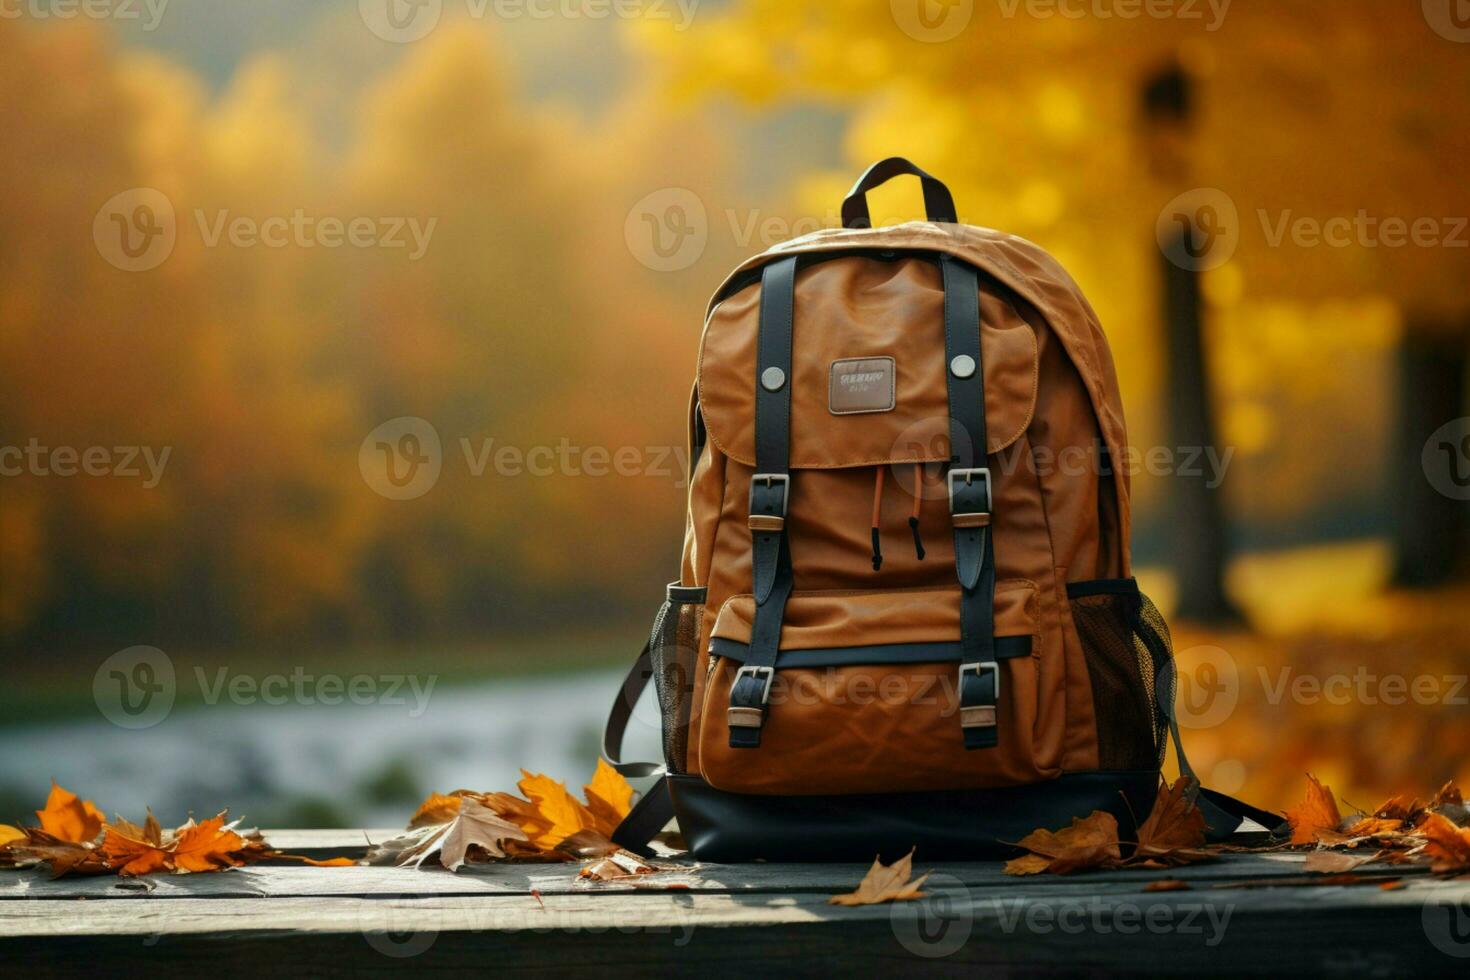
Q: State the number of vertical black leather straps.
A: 2